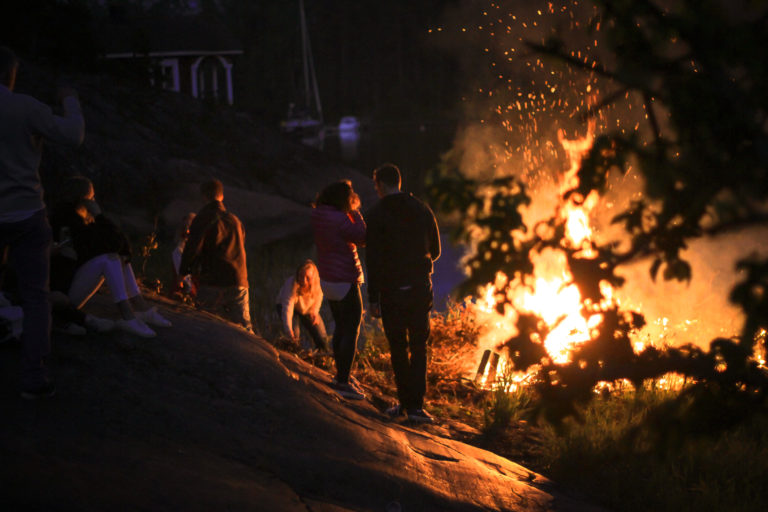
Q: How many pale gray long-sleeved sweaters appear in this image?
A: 1